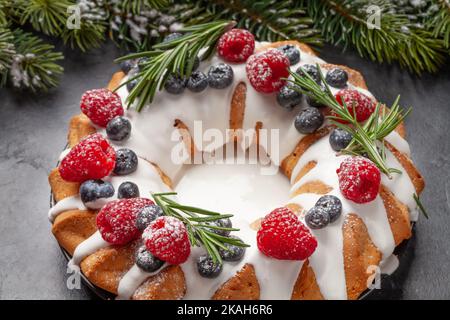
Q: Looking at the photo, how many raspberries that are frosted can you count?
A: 9